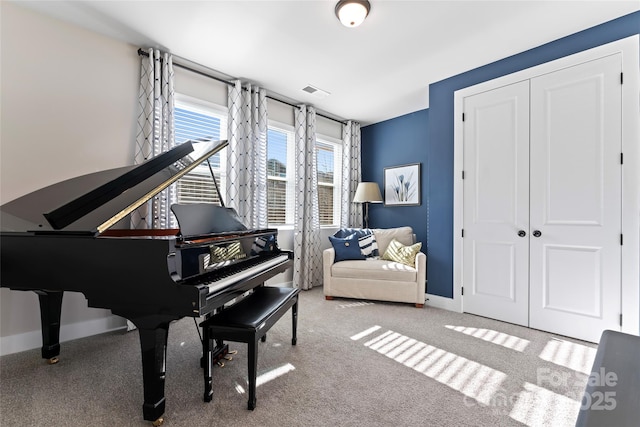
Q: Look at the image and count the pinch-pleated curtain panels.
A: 0